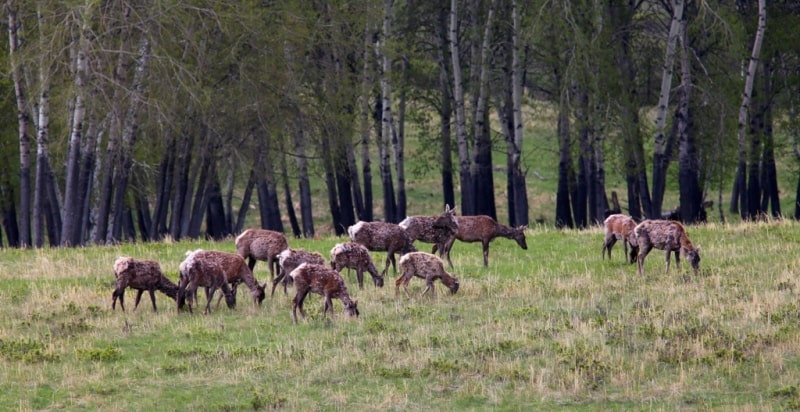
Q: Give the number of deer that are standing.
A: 13